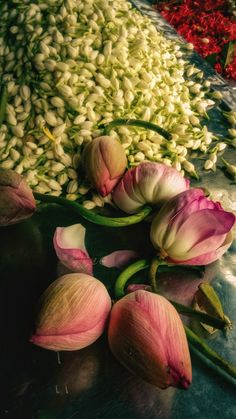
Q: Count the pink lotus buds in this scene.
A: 6